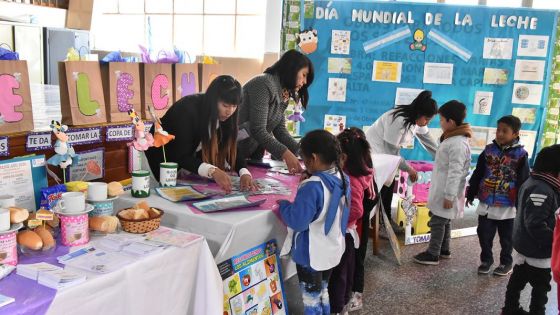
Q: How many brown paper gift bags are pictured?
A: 6